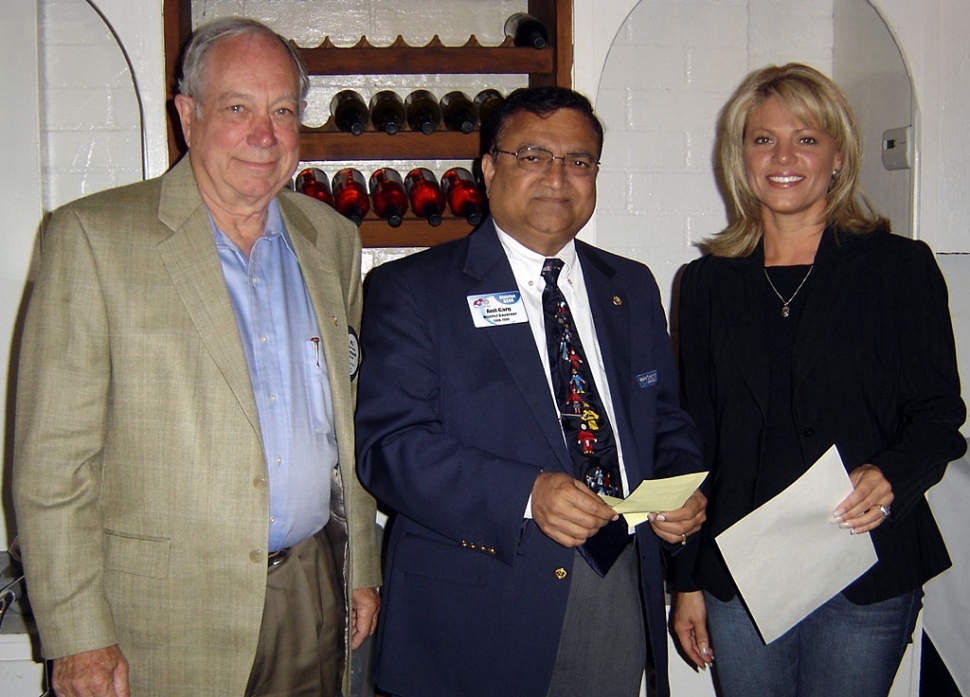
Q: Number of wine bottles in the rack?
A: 11